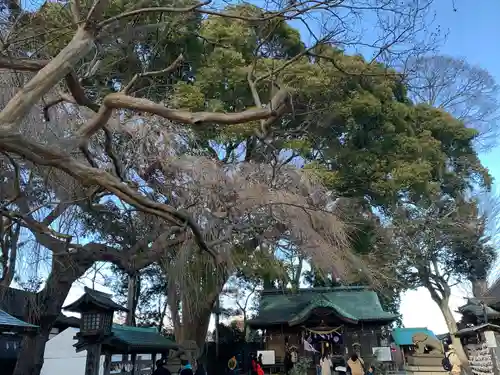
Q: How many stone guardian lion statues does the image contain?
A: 2